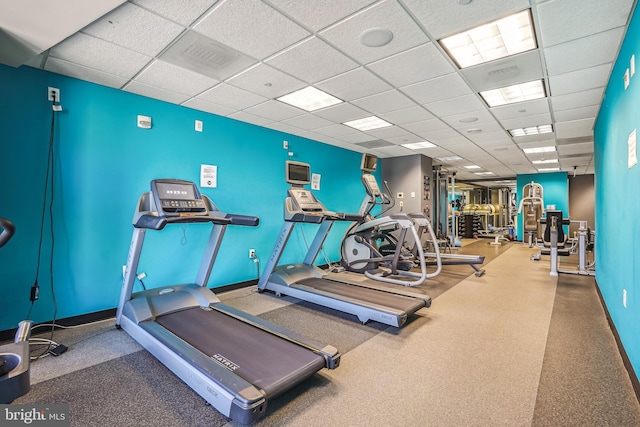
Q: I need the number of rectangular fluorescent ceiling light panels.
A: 12